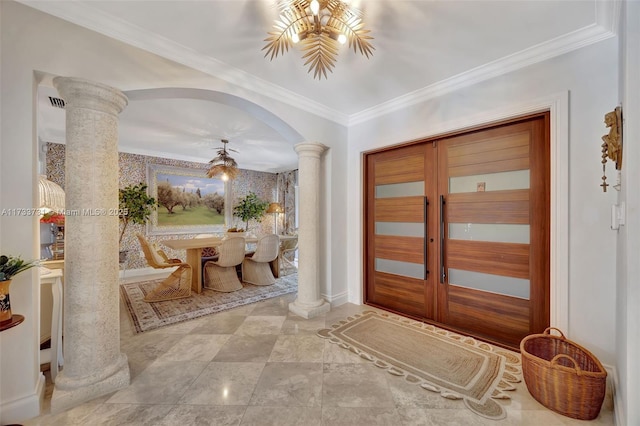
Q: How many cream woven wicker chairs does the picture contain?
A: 2